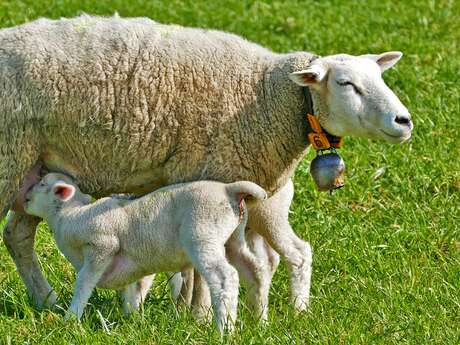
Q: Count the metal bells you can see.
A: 1